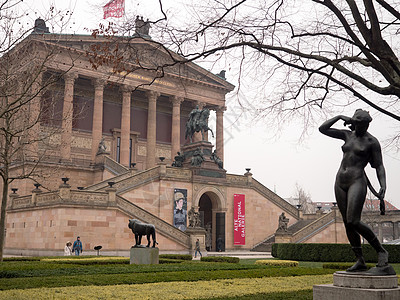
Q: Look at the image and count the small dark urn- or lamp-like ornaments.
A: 11